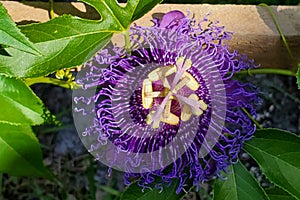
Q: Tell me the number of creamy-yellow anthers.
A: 5